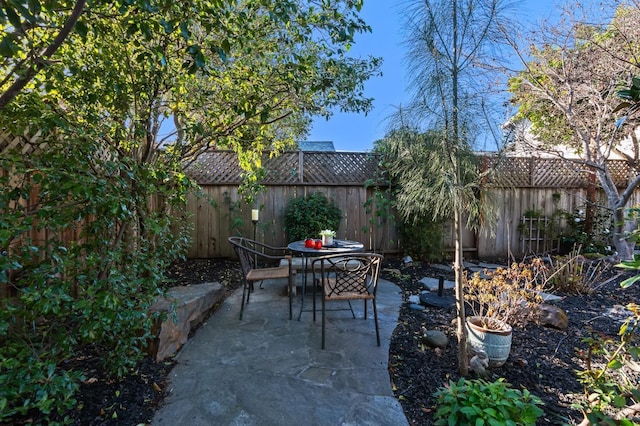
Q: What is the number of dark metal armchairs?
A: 2